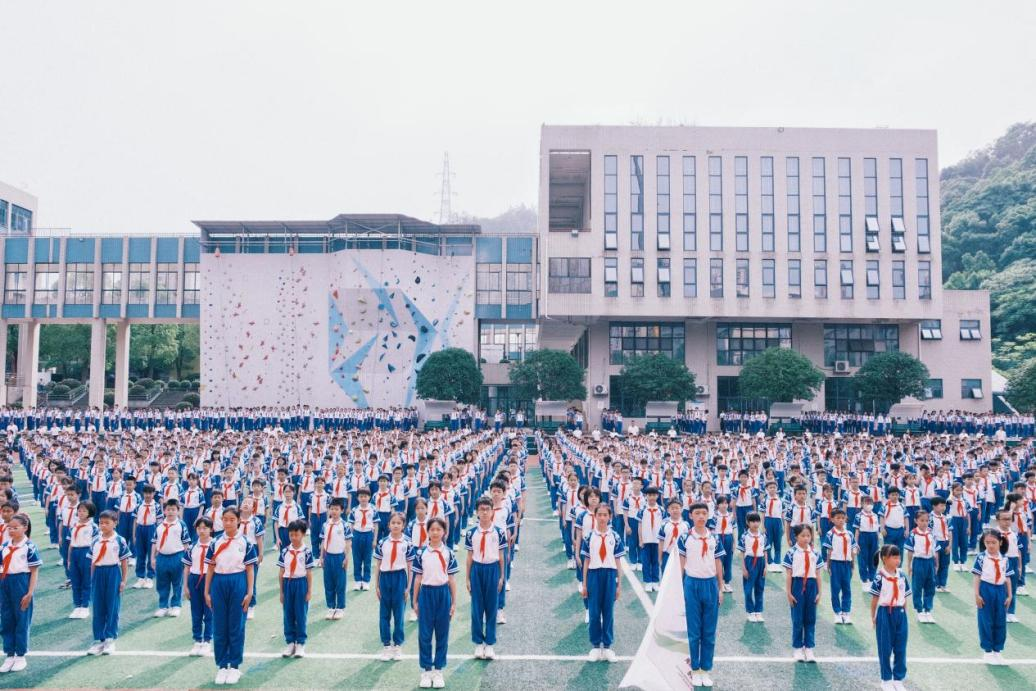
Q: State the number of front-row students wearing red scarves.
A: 13